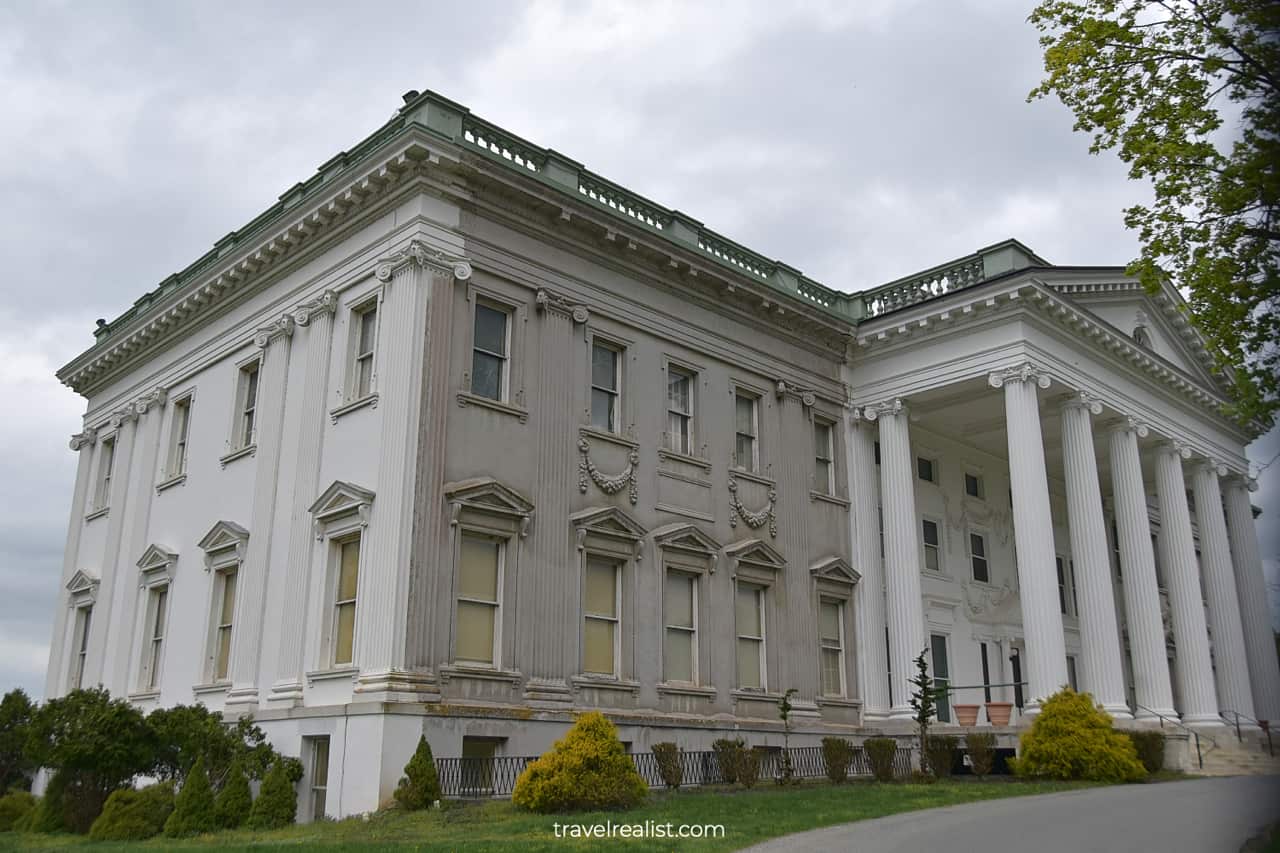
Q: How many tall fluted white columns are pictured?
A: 8